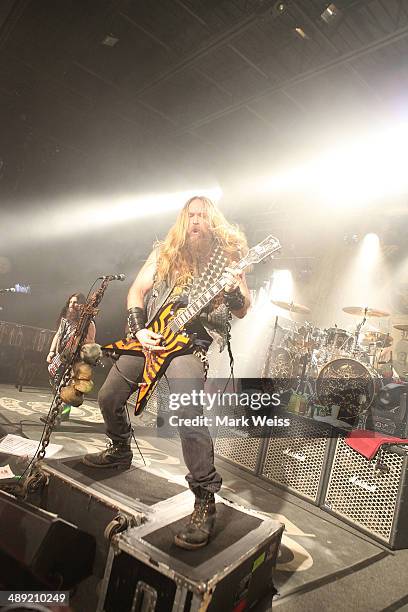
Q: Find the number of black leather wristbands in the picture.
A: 2